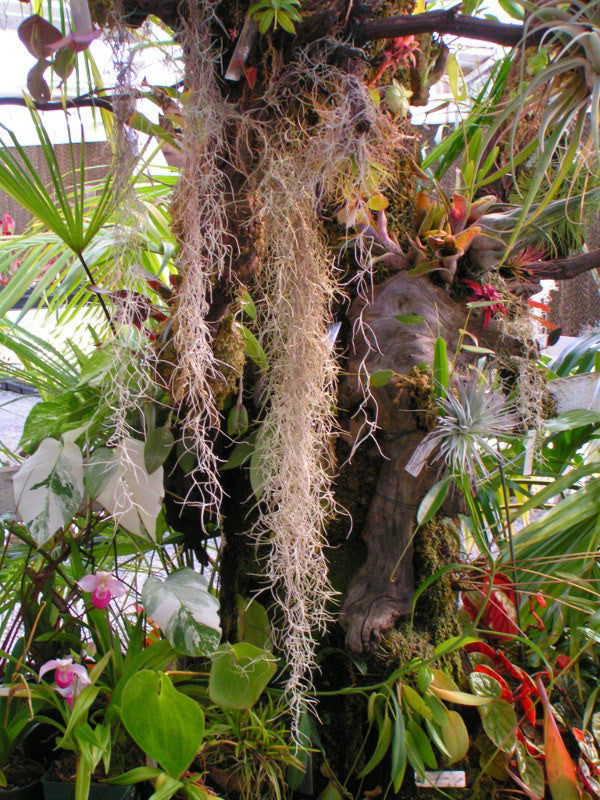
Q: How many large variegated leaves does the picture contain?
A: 3